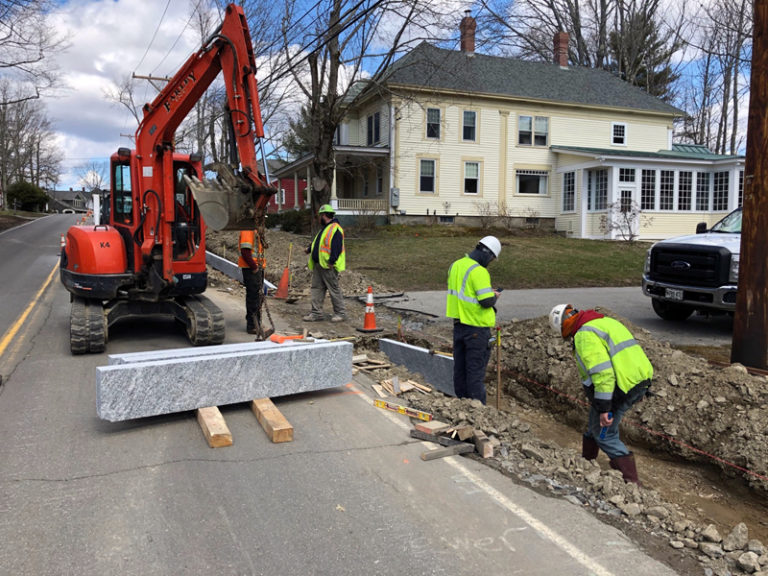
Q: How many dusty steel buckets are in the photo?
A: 1